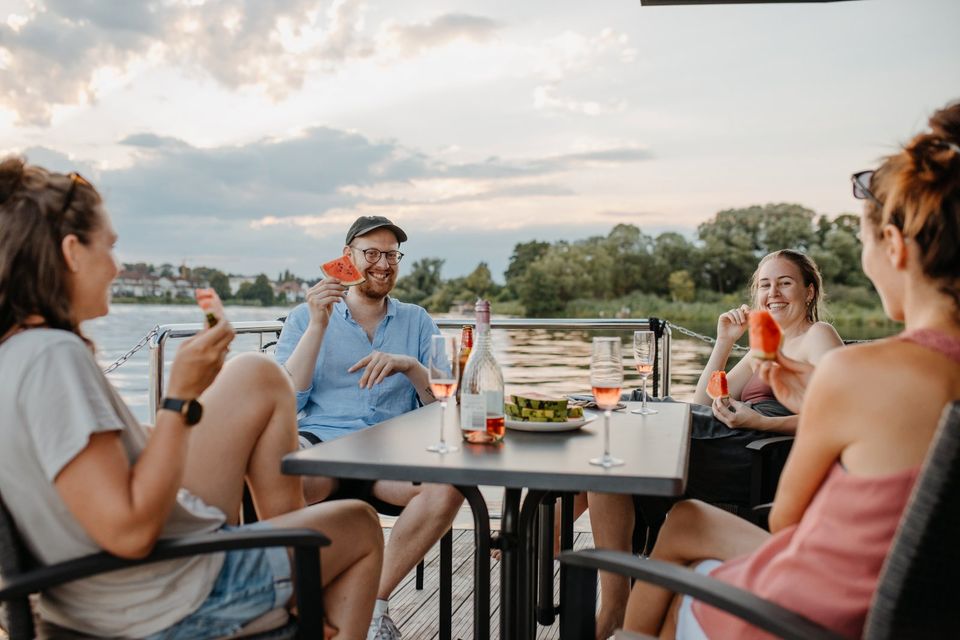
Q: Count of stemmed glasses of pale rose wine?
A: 3